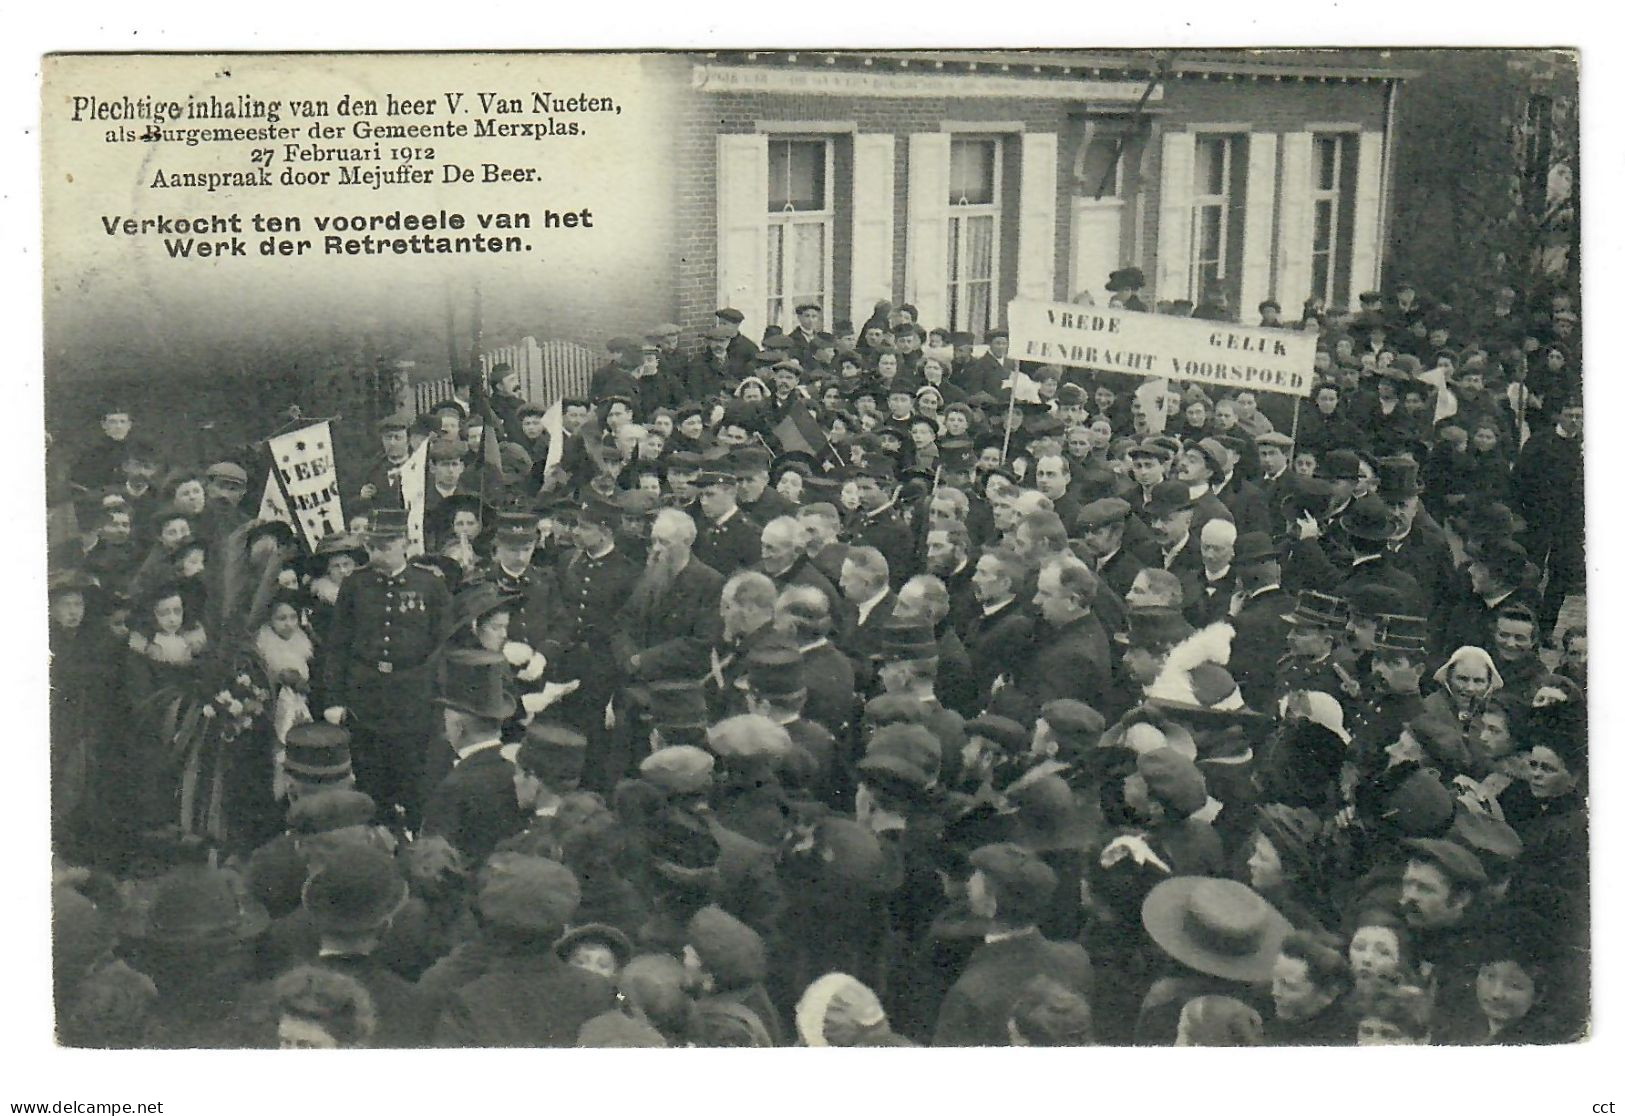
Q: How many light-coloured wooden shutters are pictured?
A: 8